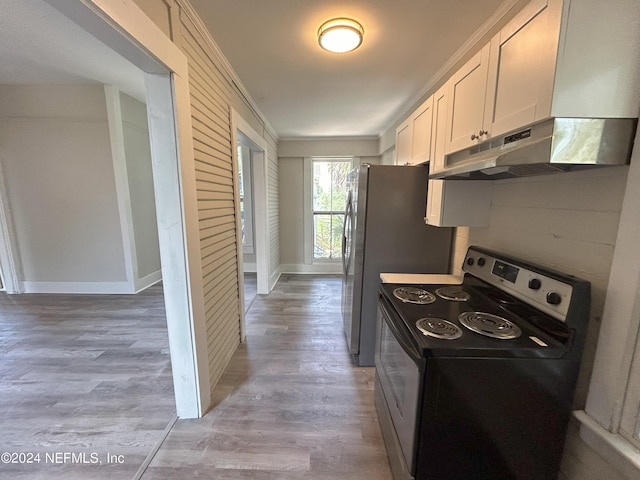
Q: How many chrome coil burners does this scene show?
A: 4